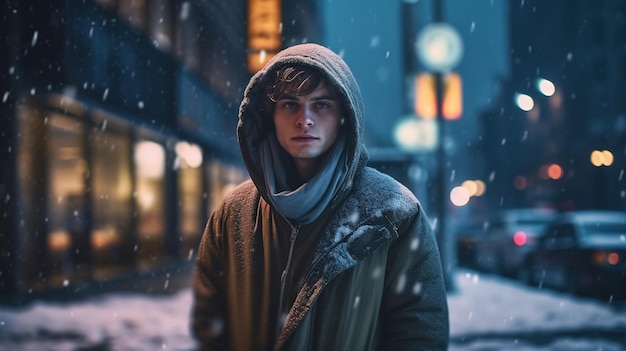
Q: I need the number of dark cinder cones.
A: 0